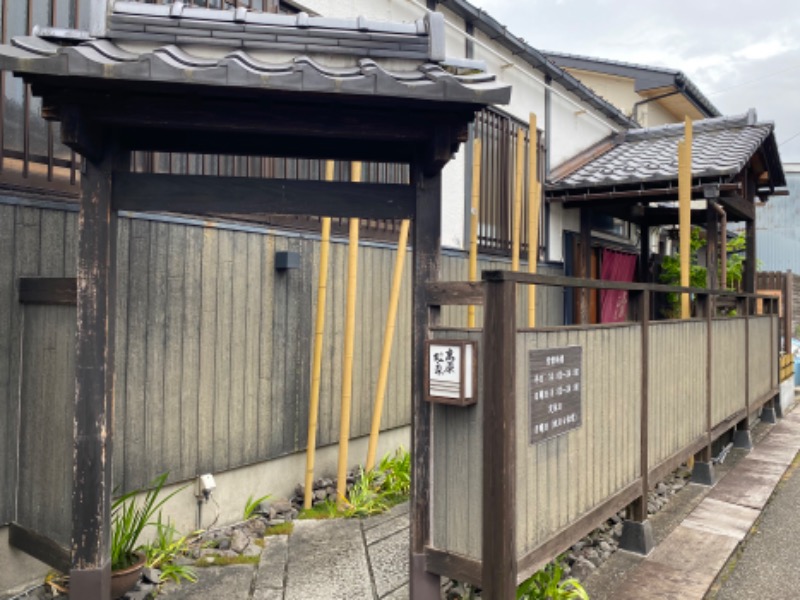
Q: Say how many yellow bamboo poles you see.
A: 9